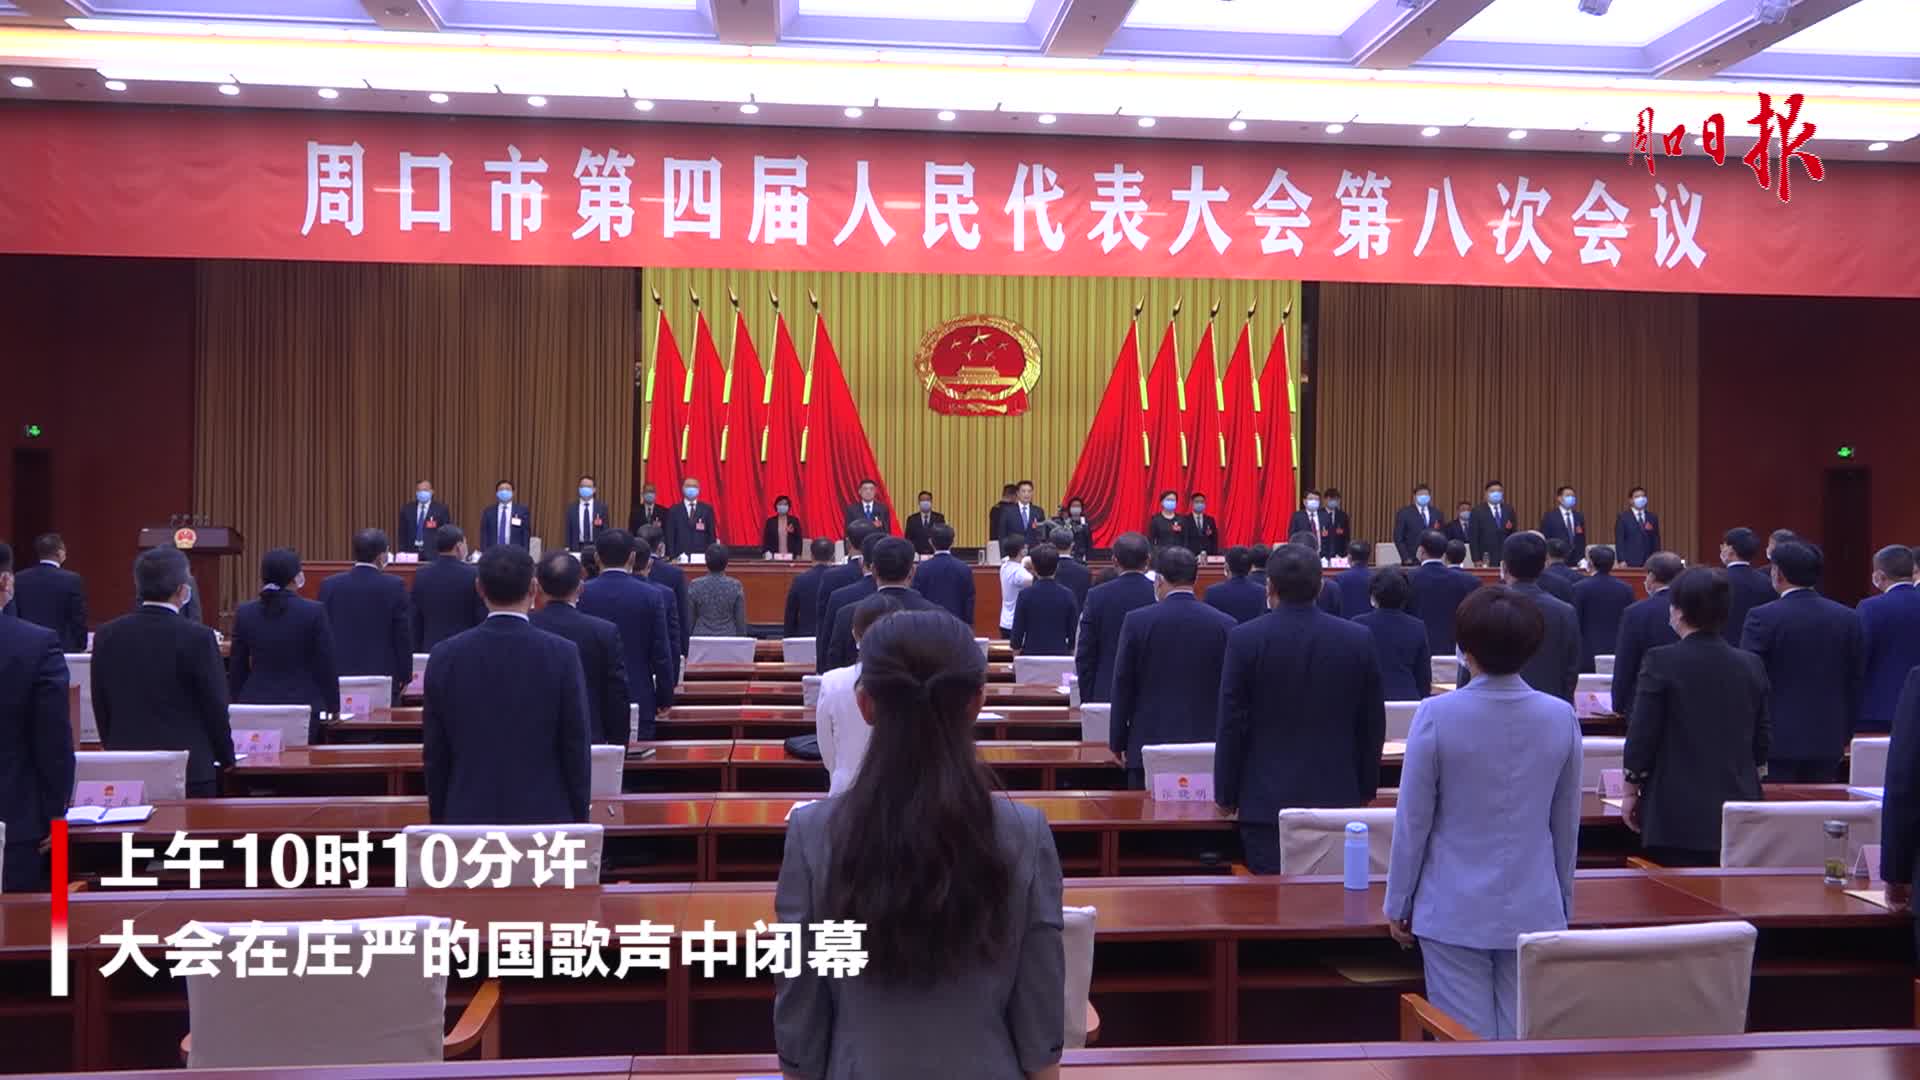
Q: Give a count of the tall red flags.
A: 10